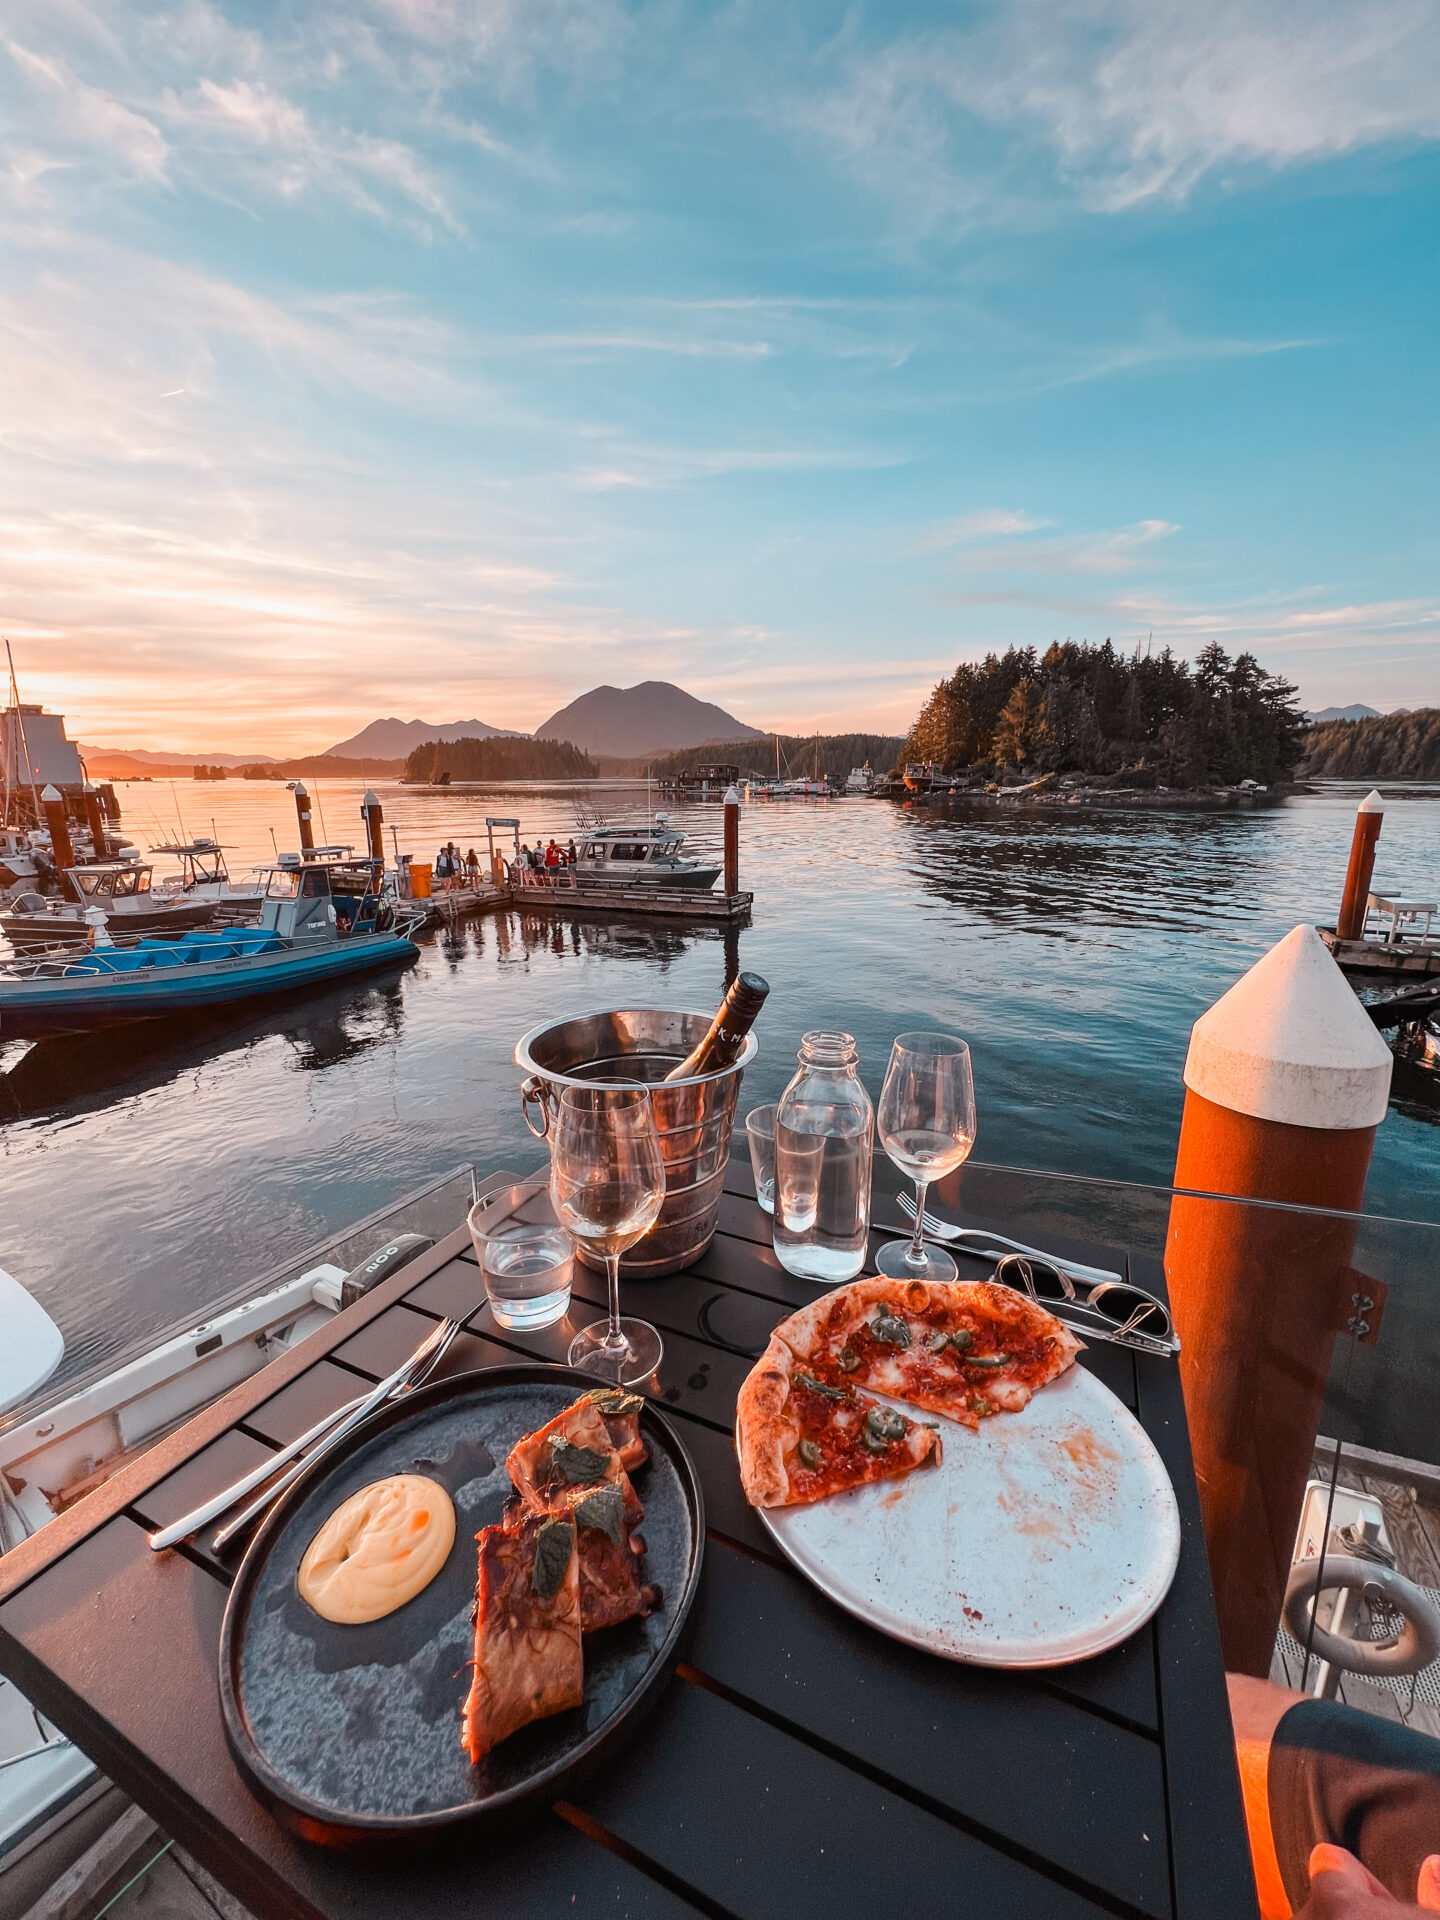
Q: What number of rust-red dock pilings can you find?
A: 7